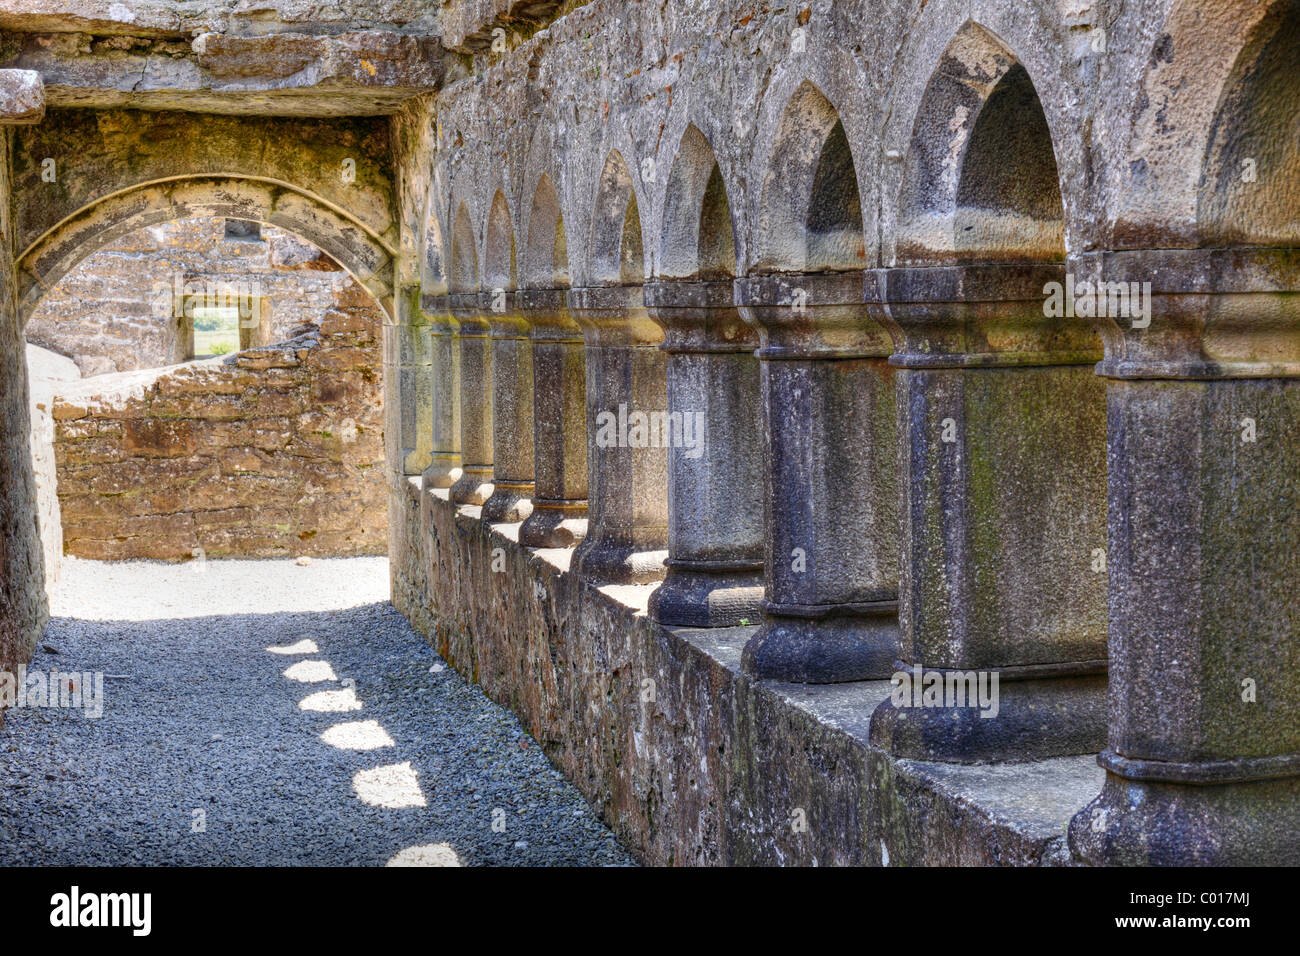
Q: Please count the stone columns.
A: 9